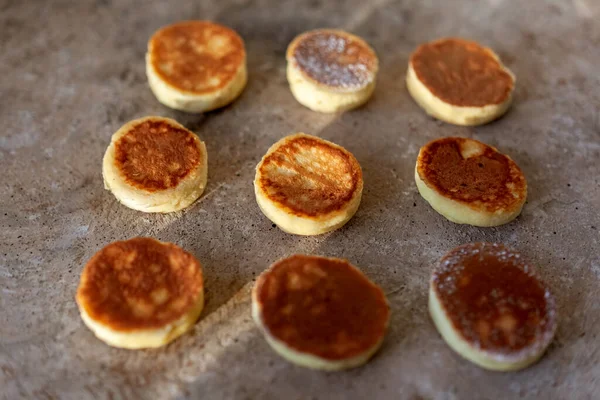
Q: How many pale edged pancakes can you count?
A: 9